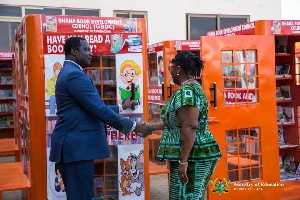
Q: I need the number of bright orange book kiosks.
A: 4